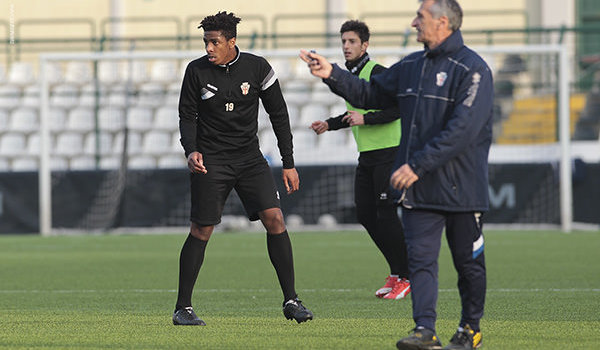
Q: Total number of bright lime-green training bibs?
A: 1